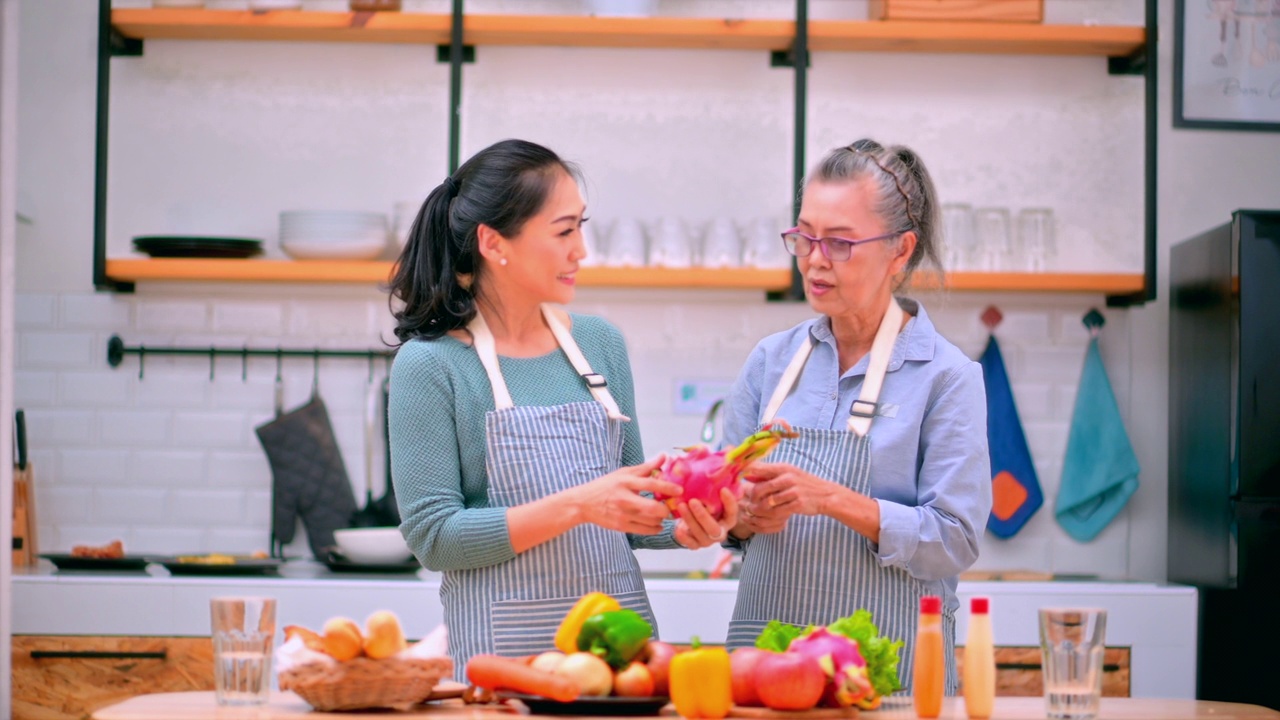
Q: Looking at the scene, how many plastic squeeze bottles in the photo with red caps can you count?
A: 2